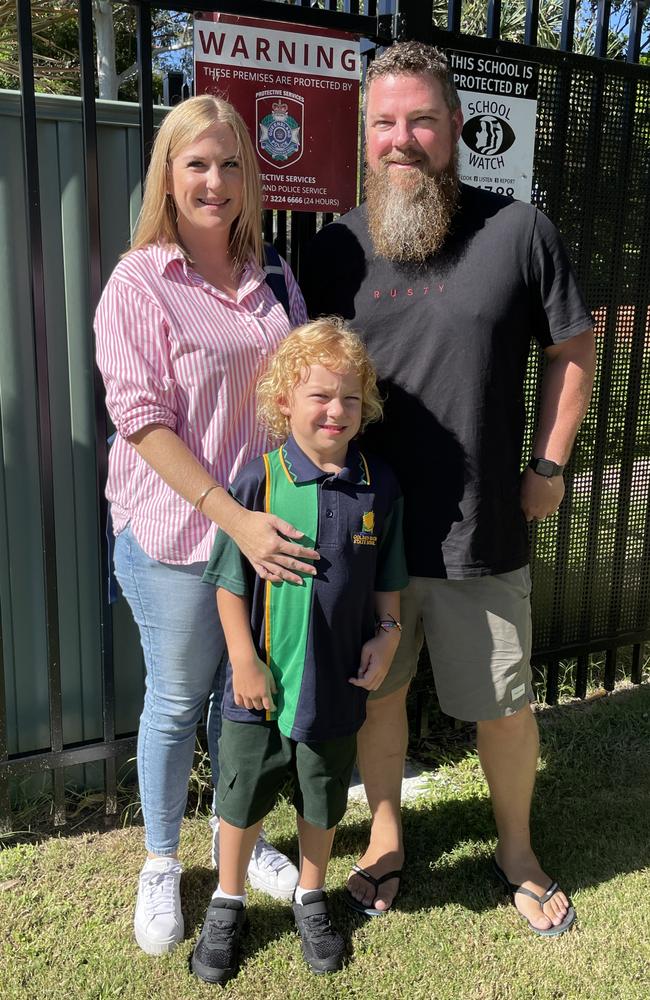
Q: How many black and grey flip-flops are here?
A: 2